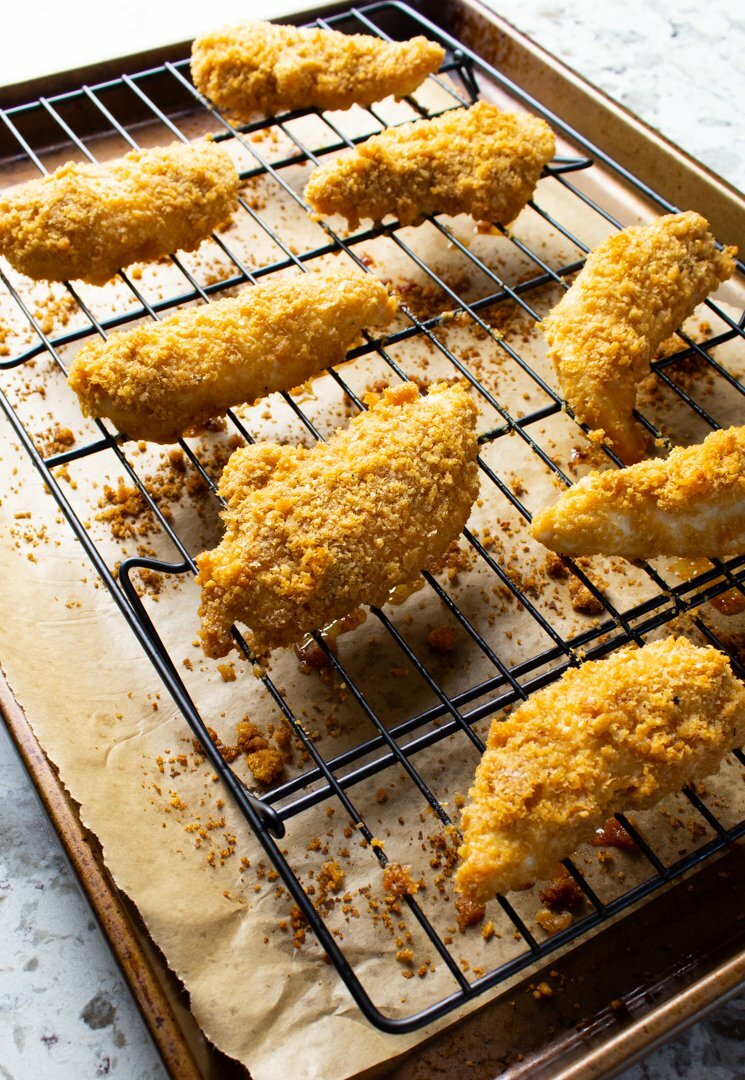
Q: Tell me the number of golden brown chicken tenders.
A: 8